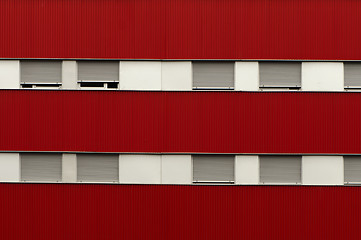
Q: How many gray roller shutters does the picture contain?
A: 10